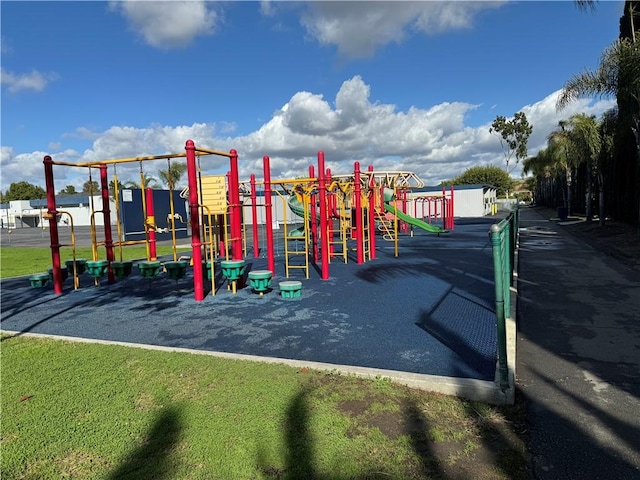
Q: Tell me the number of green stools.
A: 11